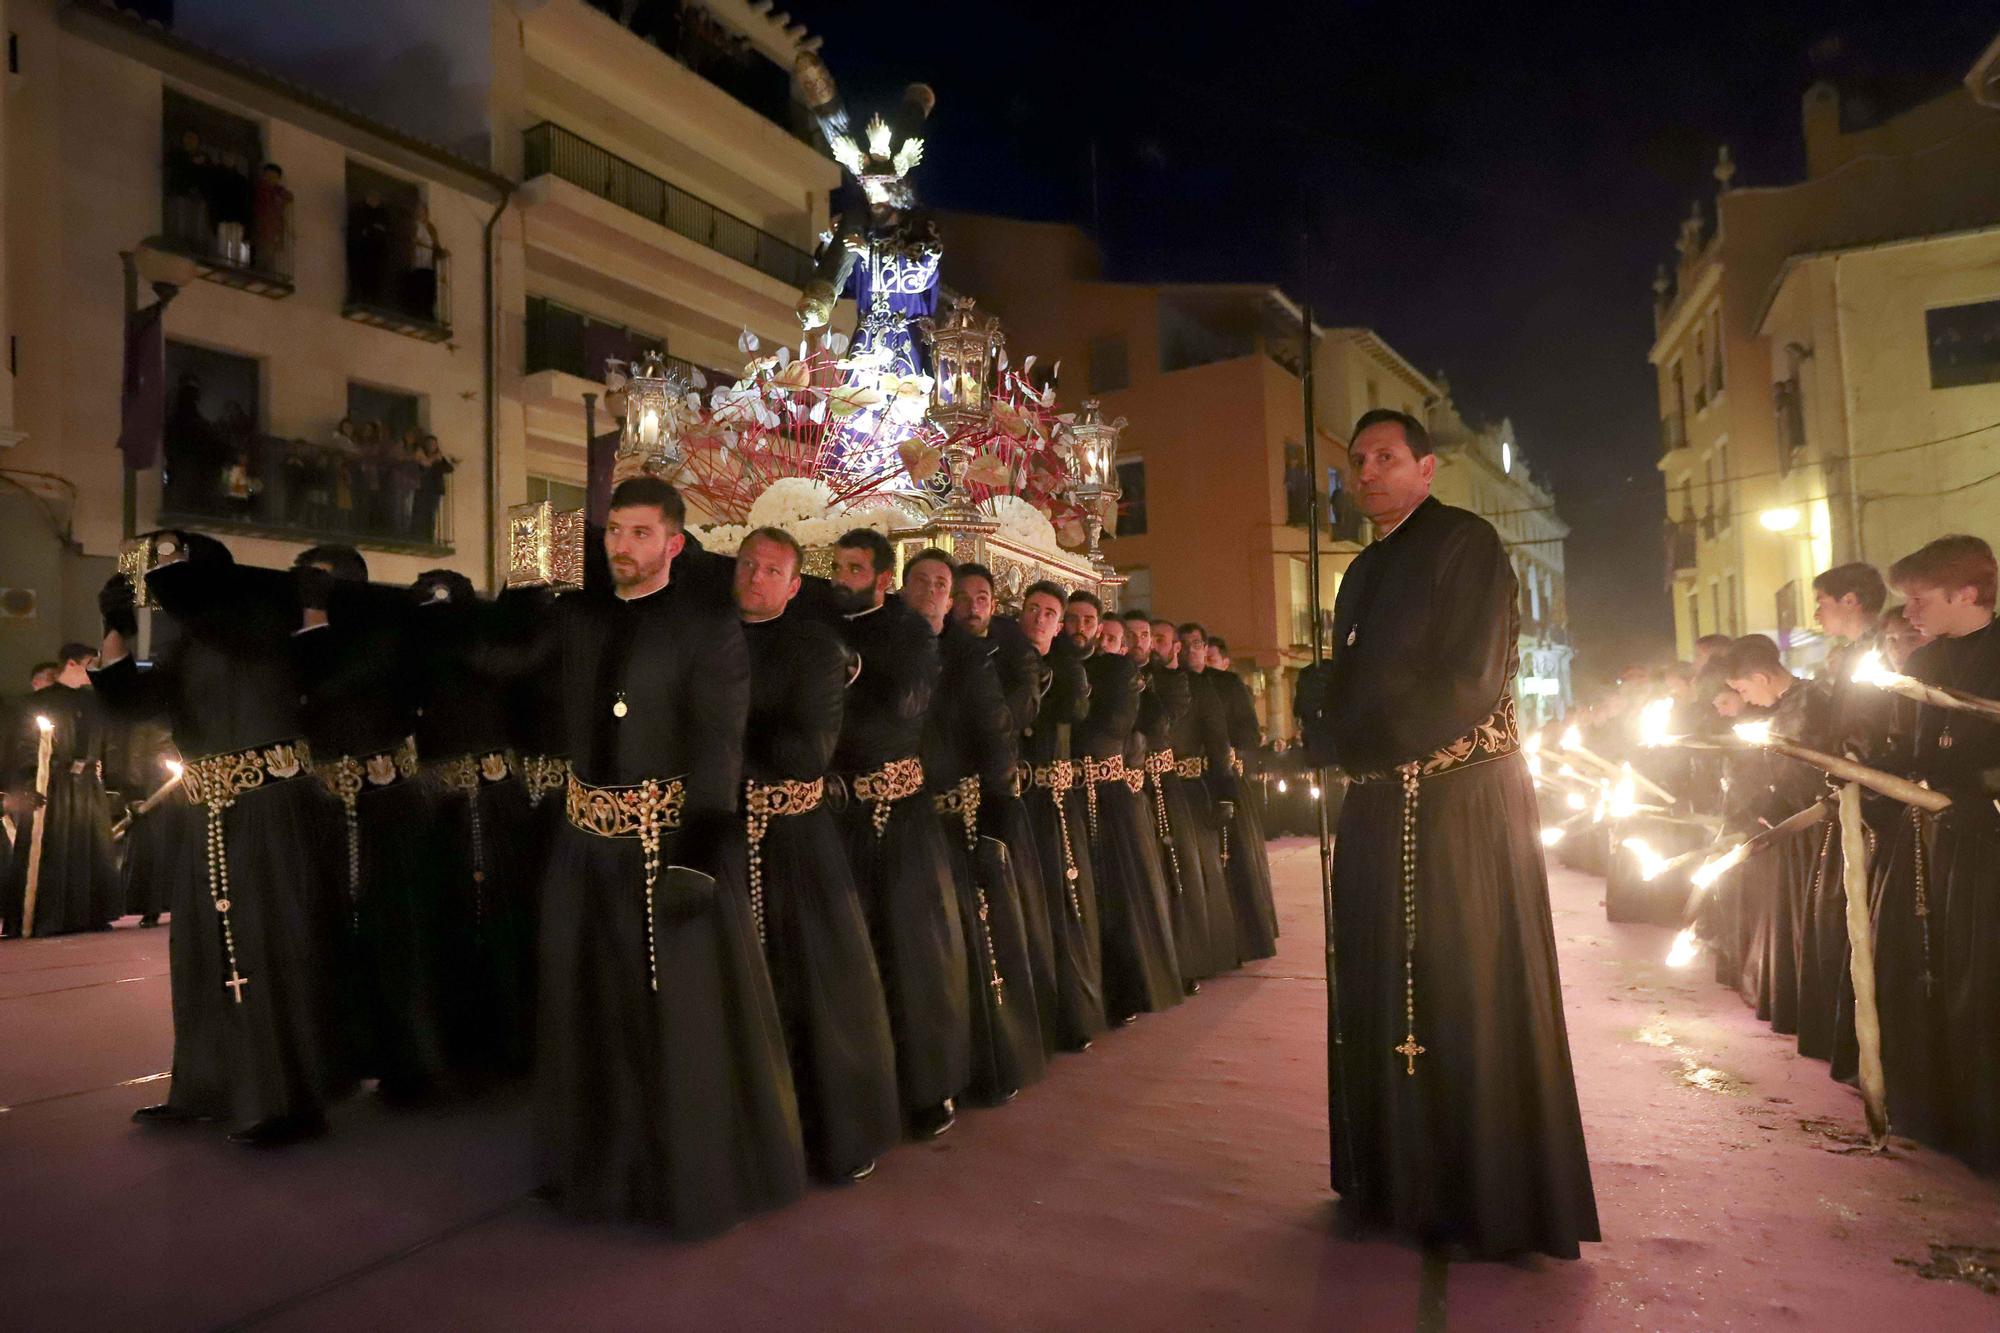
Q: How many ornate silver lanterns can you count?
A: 3